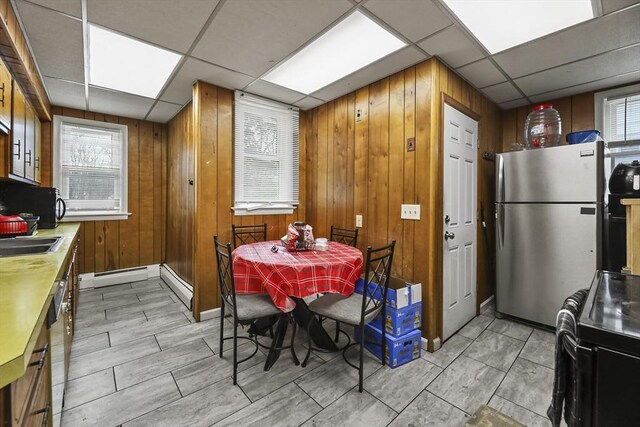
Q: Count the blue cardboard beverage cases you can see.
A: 2